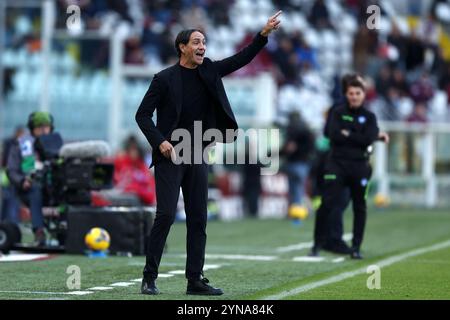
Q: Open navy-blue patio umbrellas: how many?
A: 0